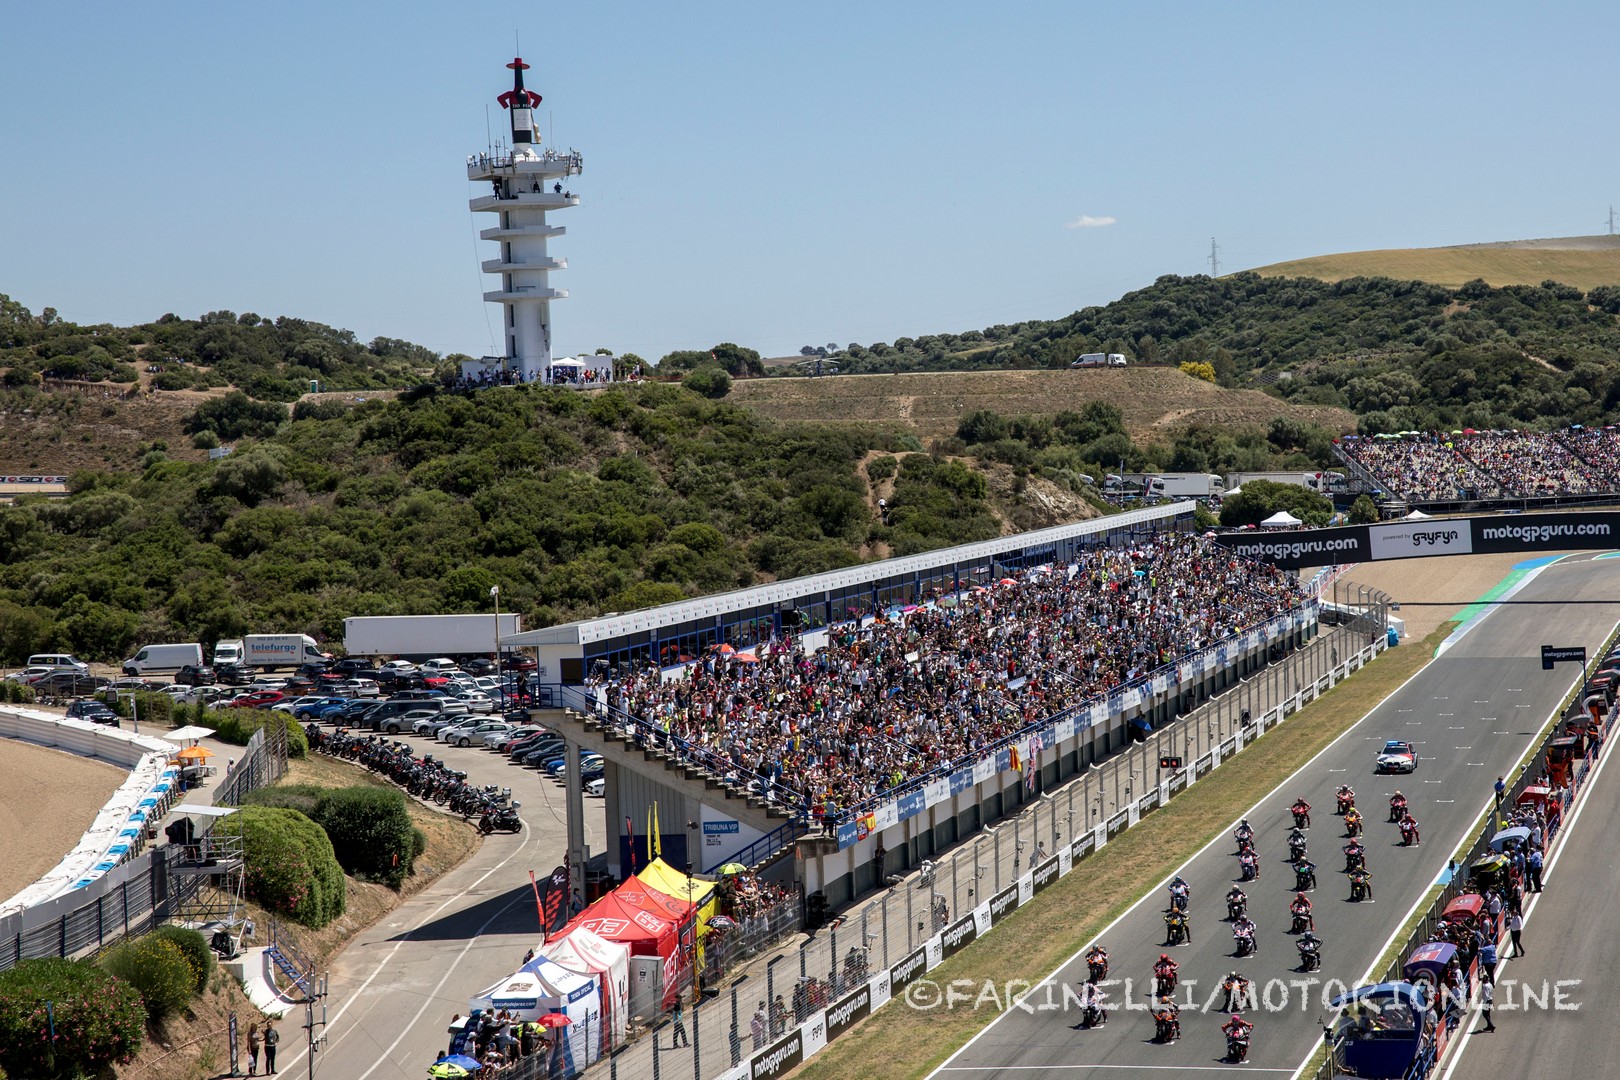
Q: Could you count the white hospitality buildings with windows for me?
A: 1